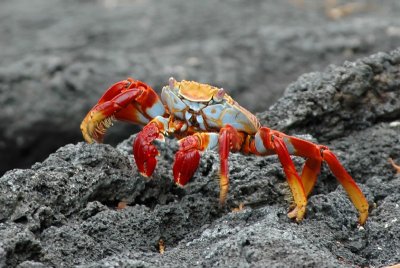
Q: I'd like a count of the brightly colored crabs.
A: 1